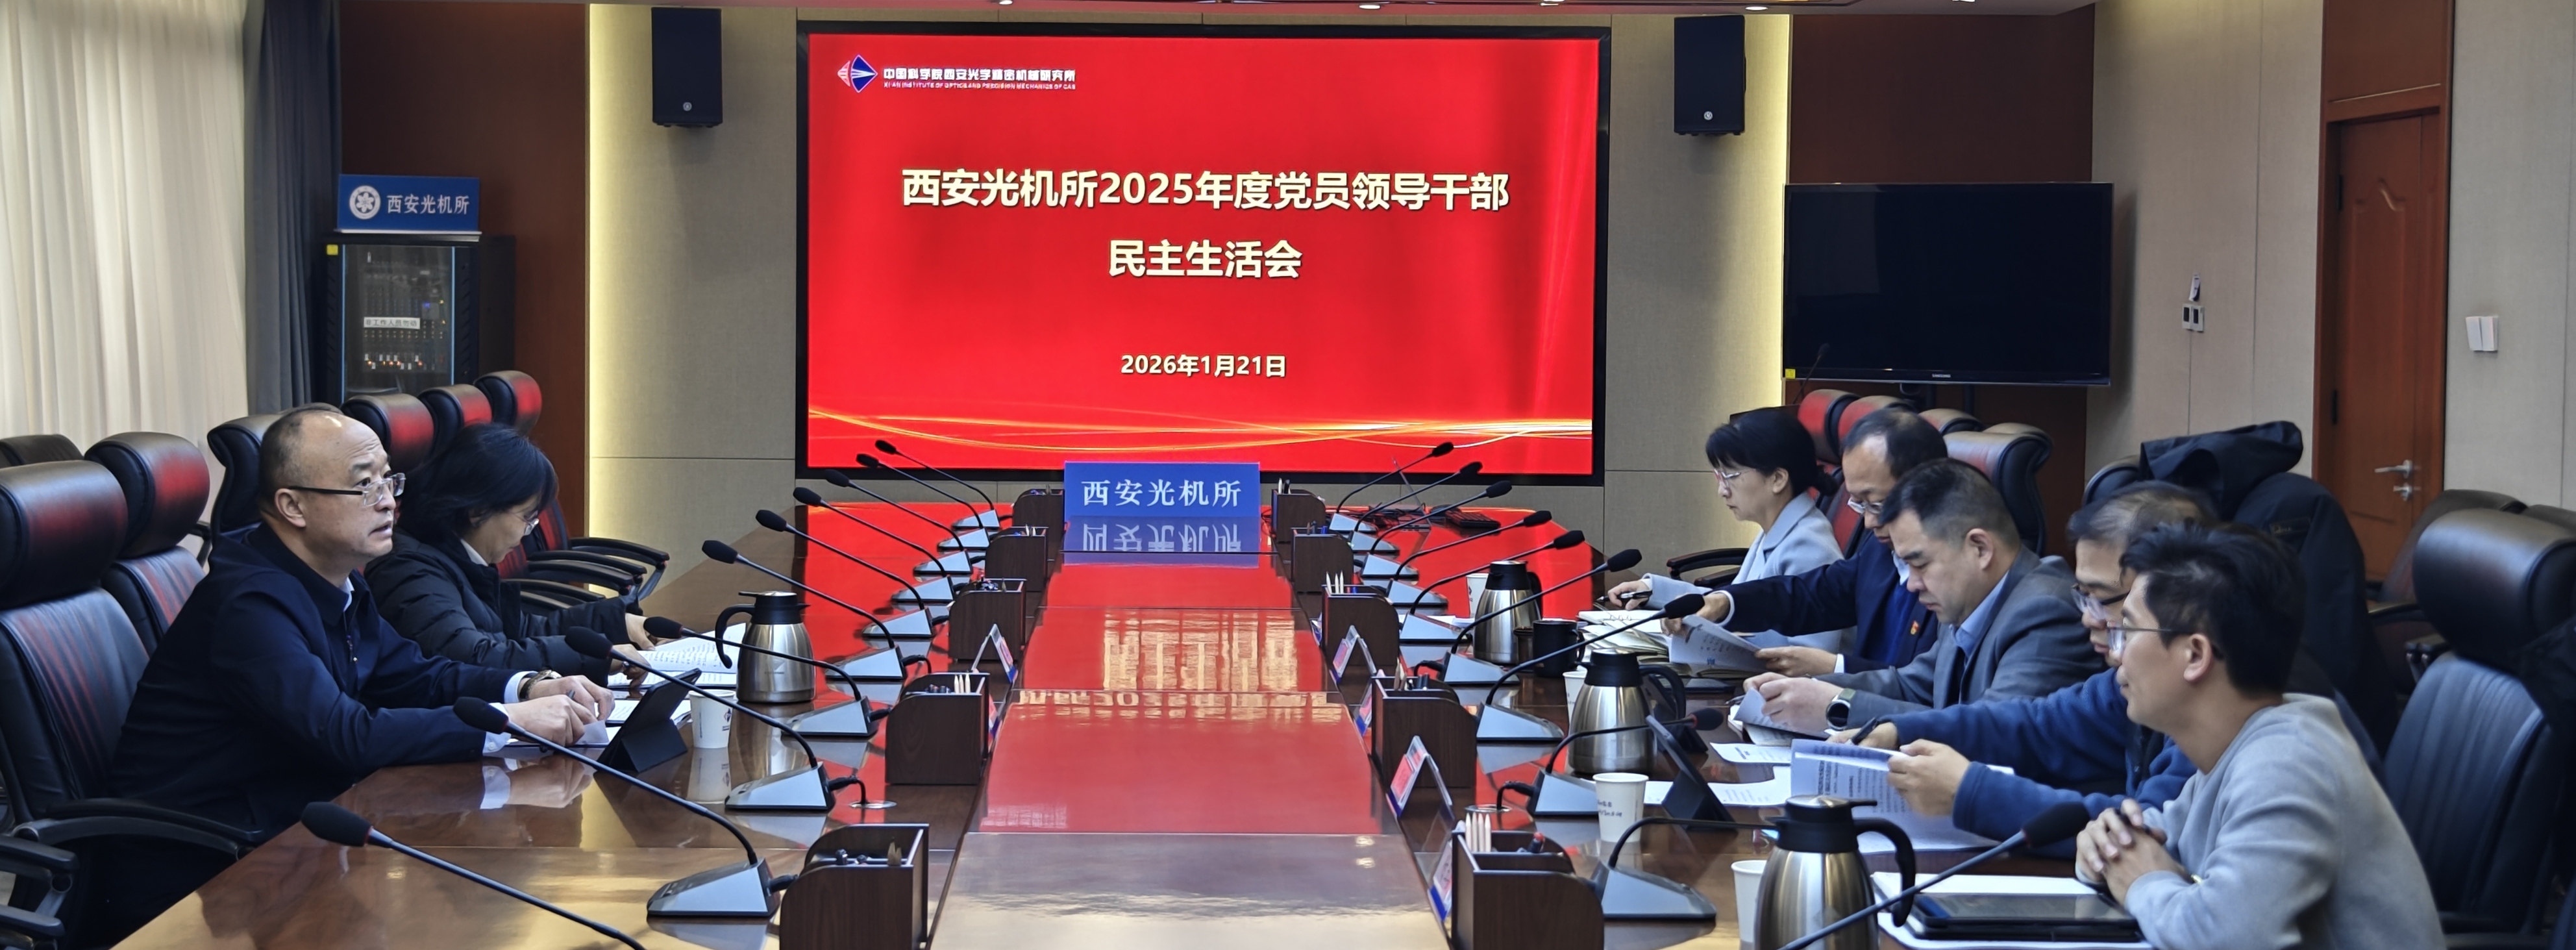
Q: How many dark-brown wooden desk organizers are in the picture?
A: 10